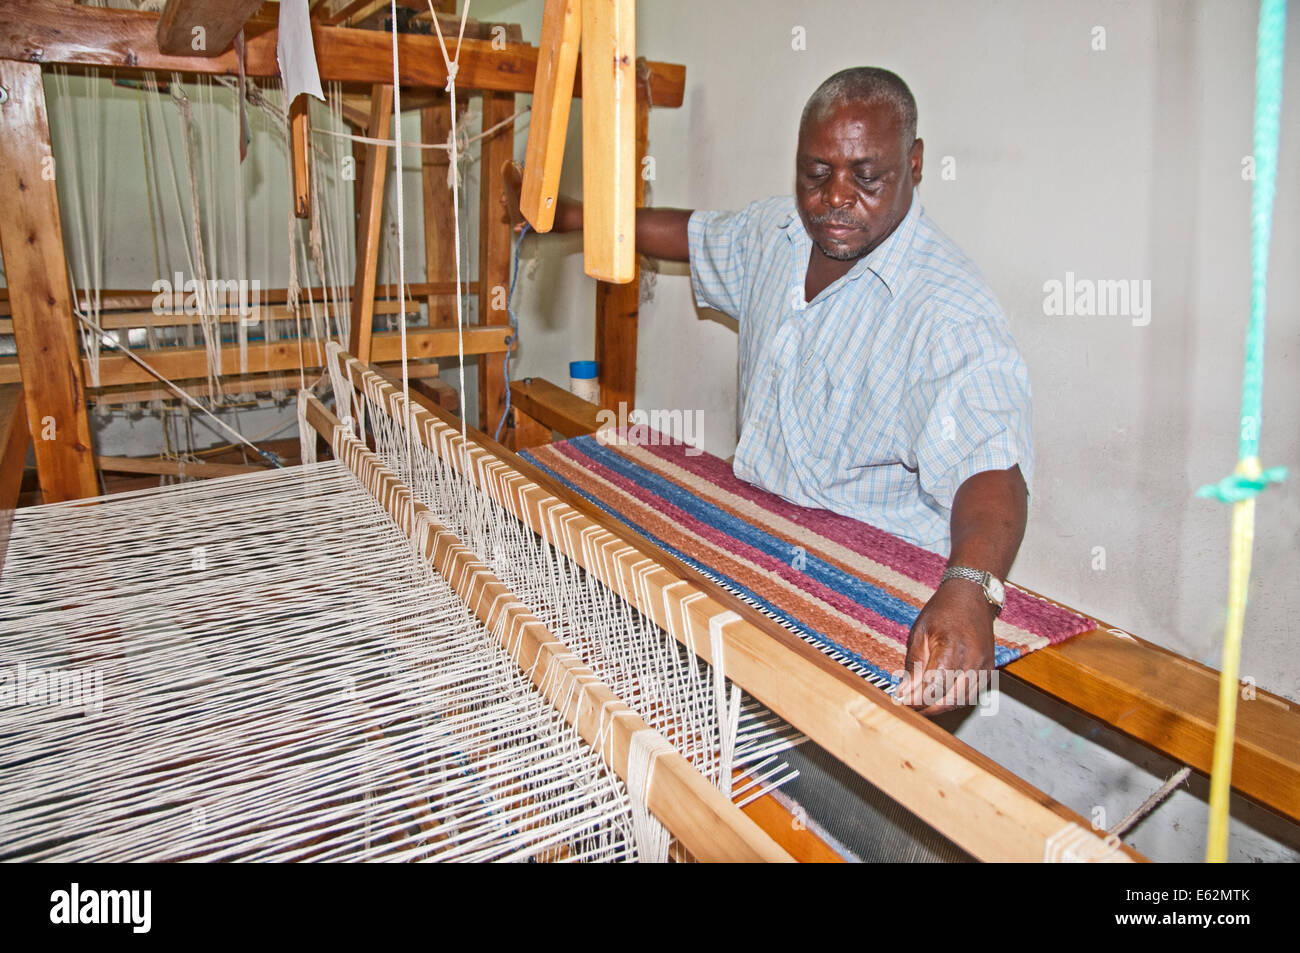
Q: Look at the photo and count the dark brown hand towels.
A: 0